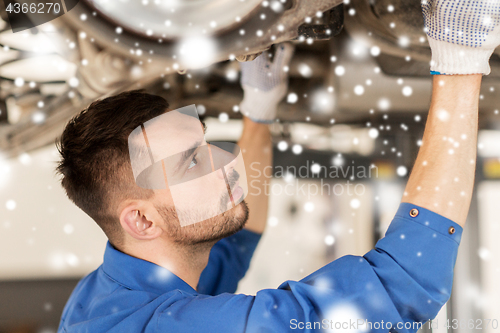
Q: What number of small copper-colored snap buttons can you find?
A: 2